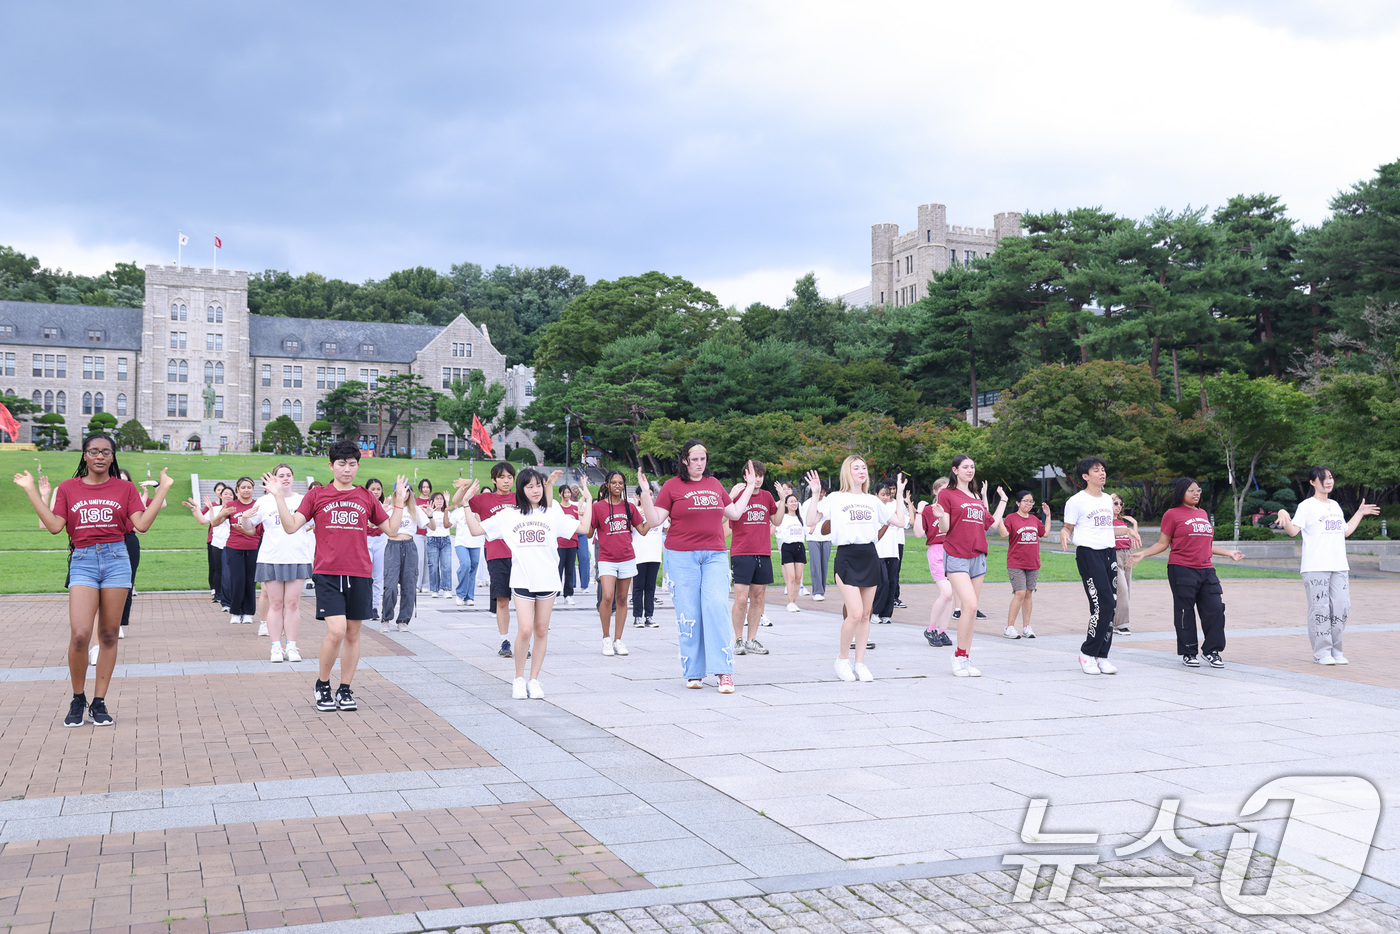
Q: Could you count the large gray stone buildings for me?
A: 2